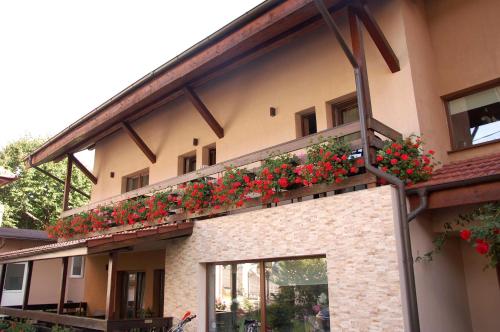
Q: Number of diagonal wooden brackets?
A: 4